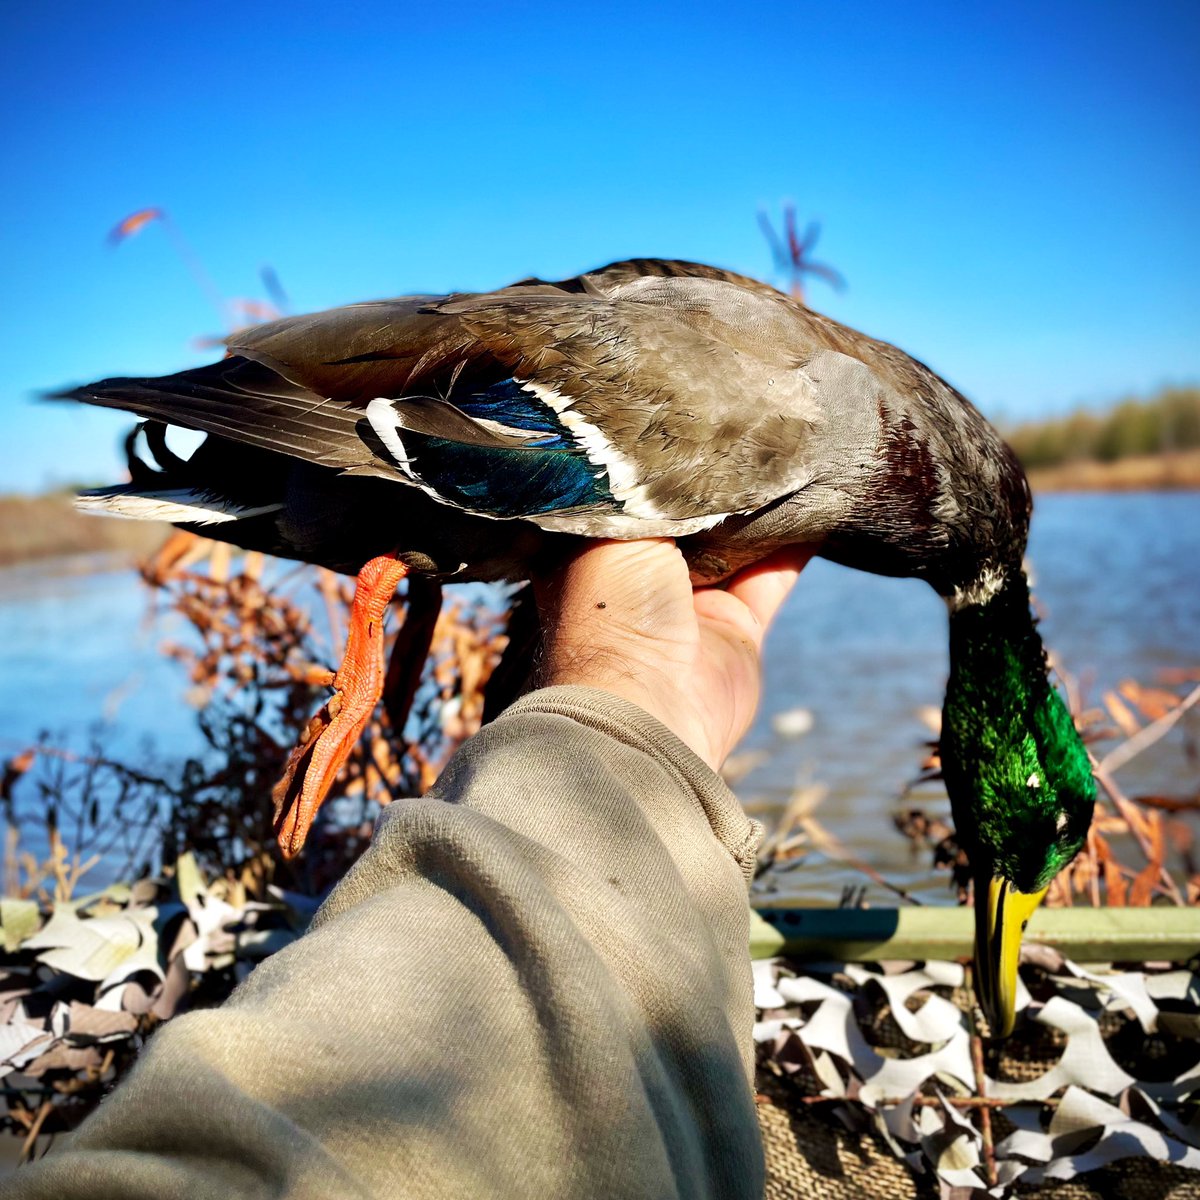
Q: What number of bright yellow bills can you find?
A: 1